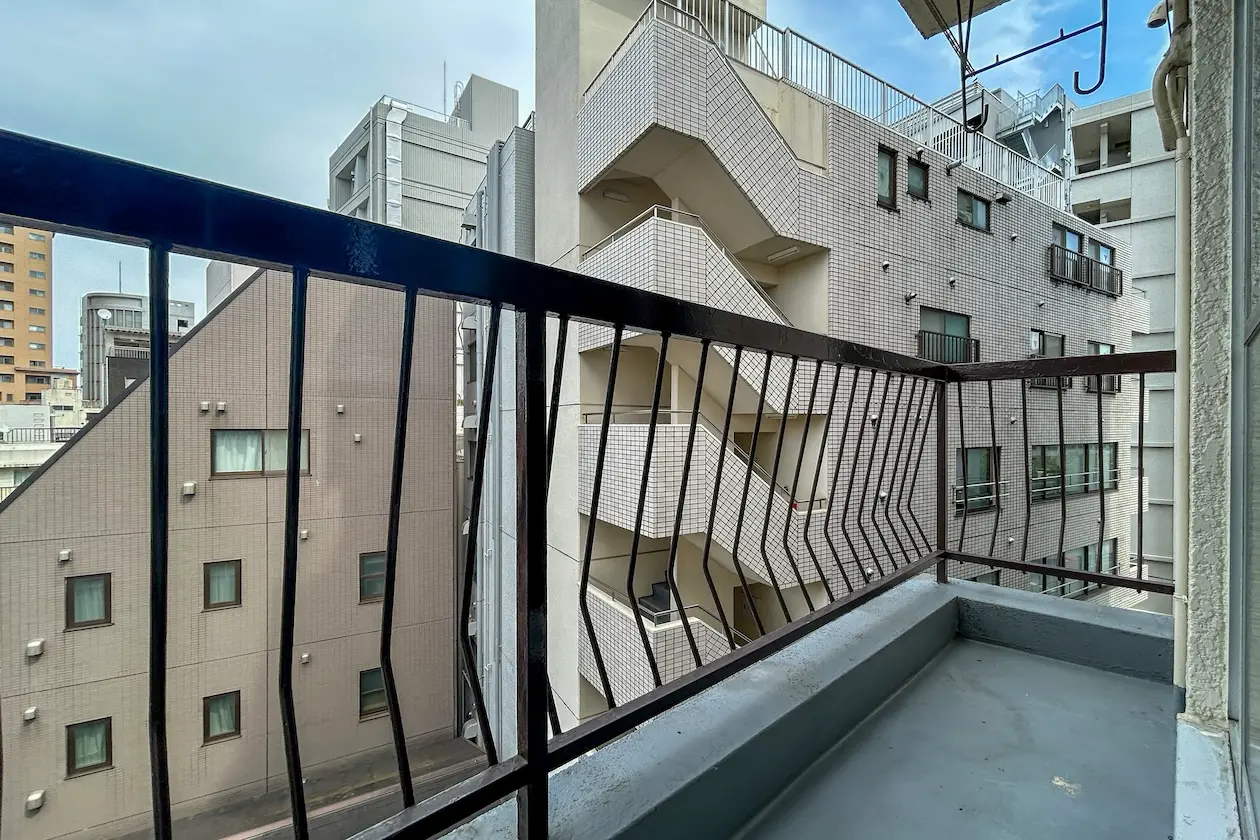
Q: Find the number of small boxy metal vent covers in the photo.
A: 11